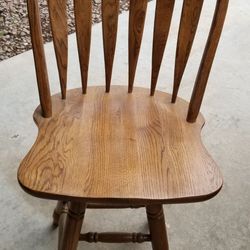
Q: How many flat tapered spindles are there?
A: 6